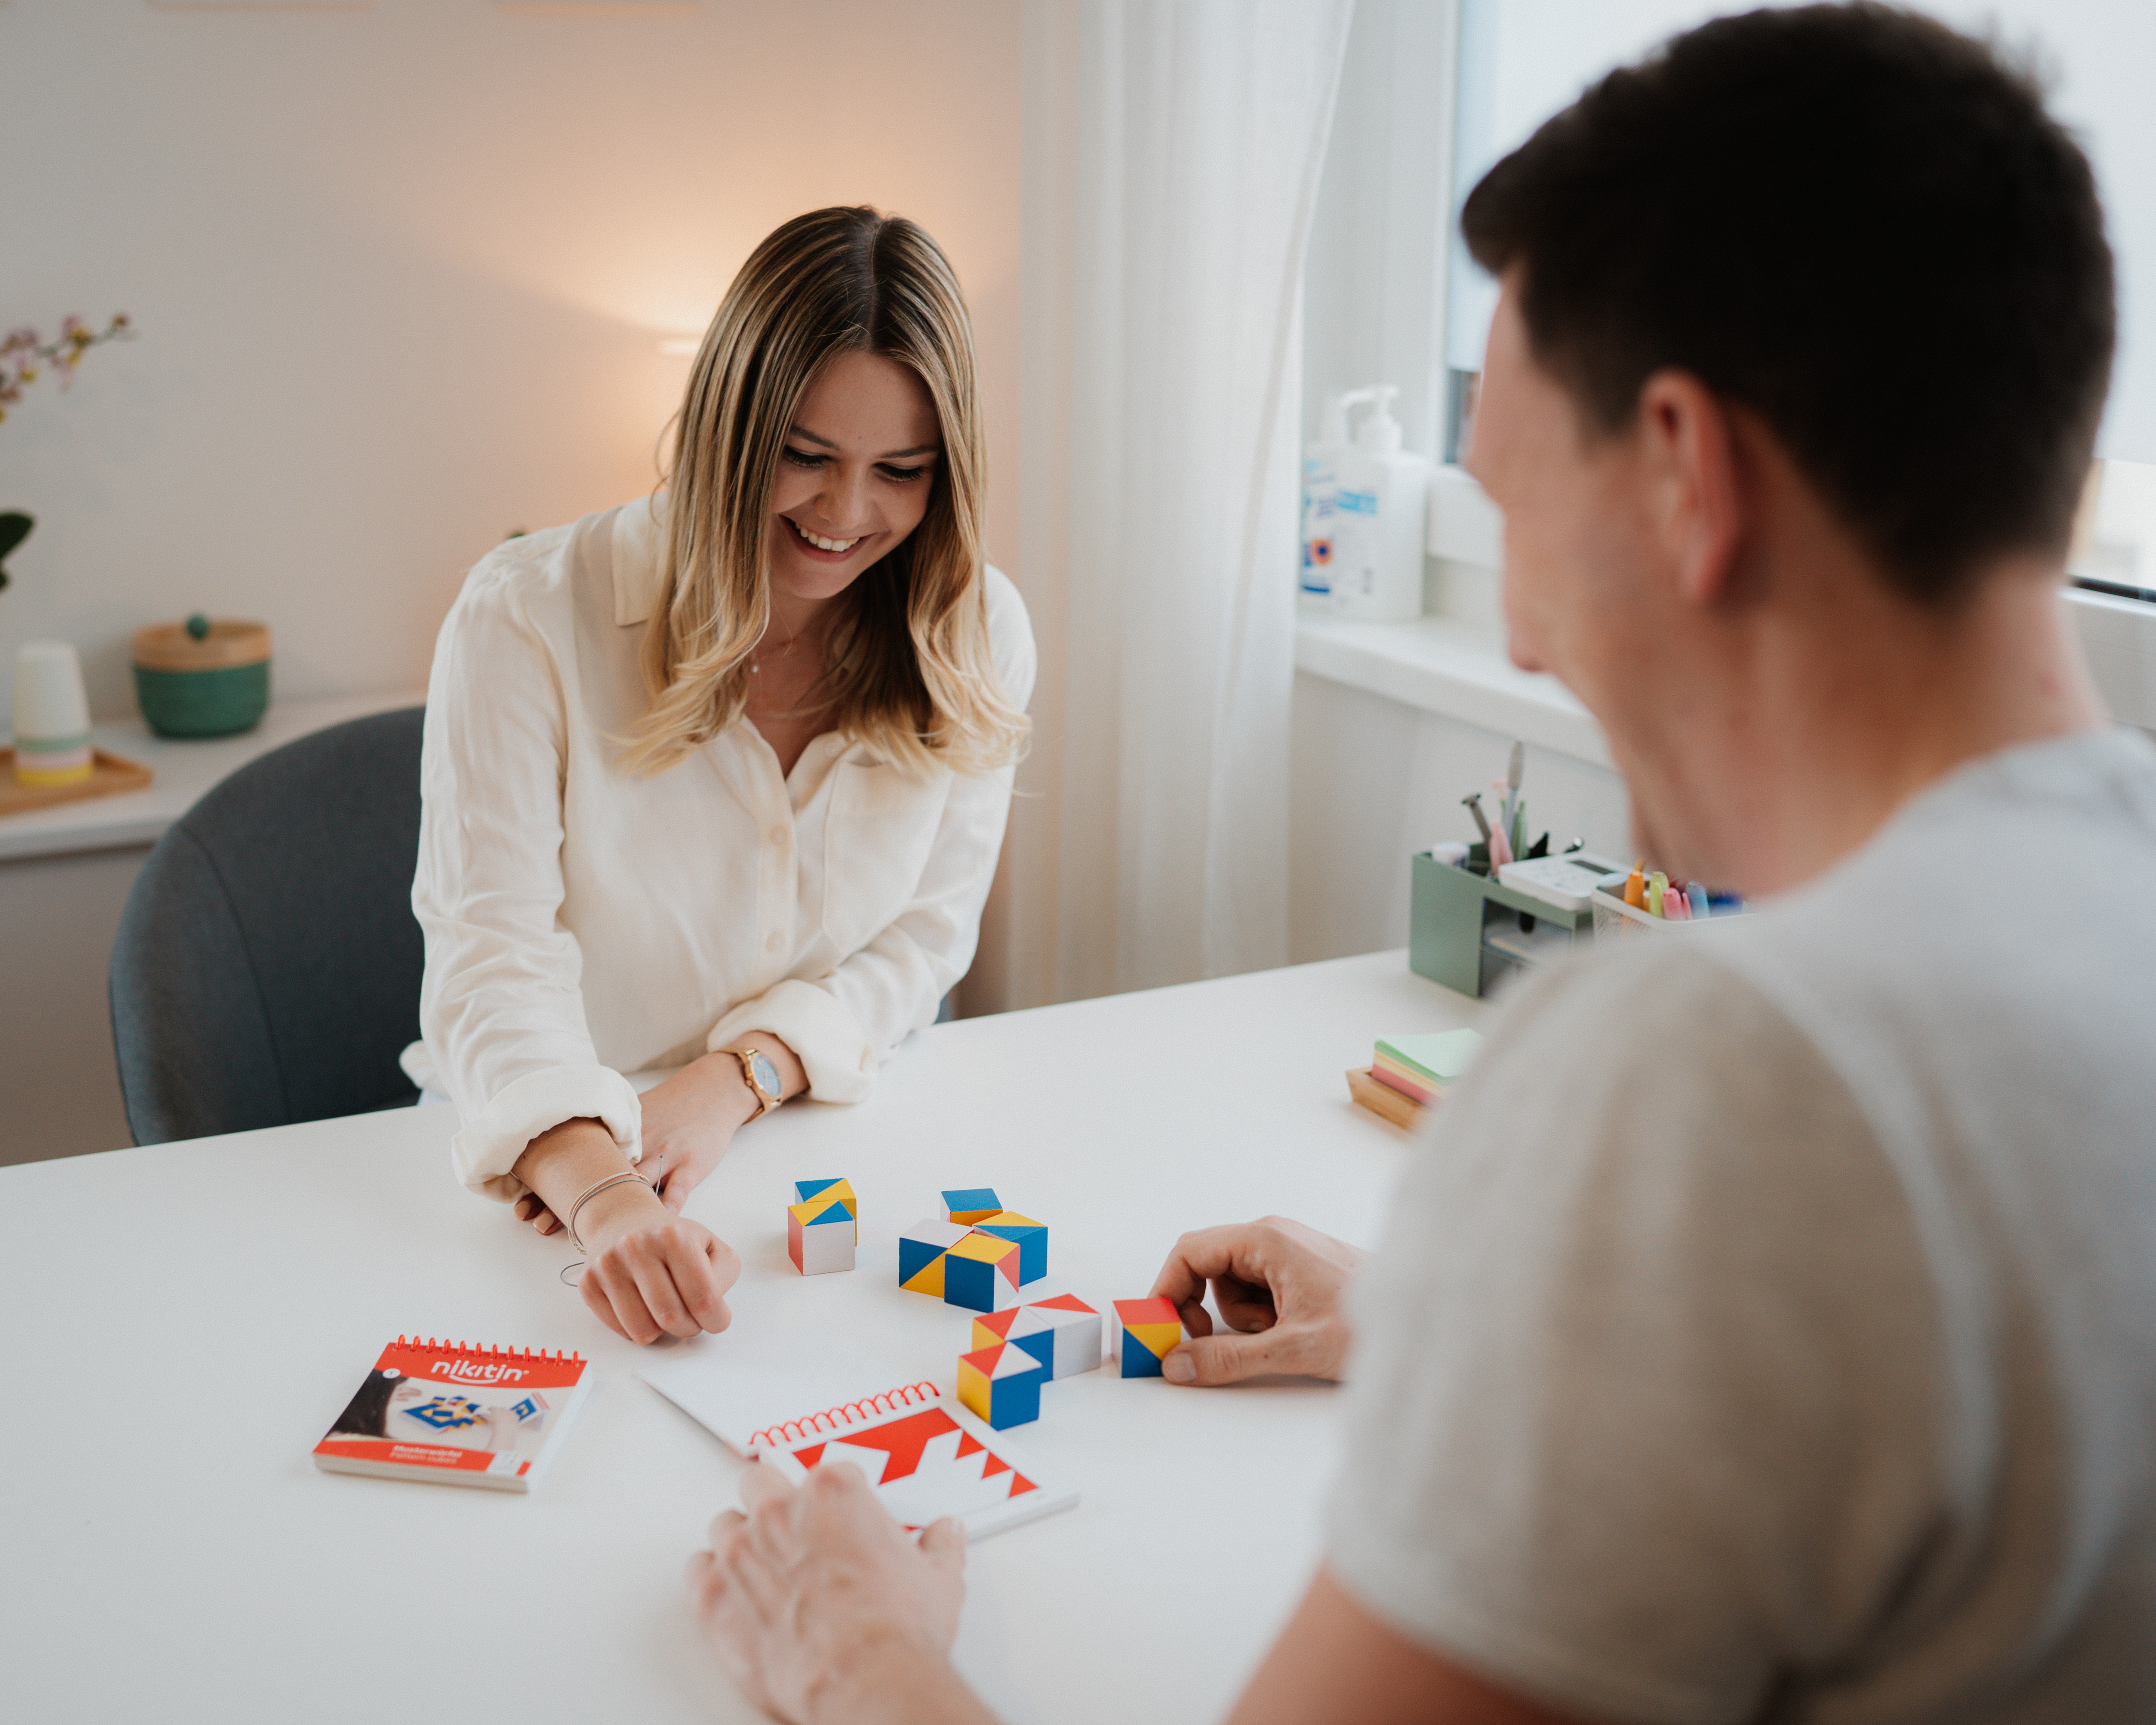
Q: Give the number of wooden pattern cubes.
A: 10